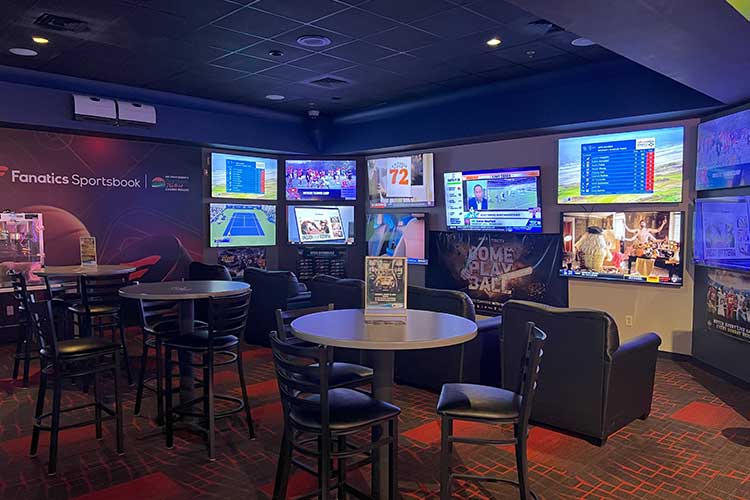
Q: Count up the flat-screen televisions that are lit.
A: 11